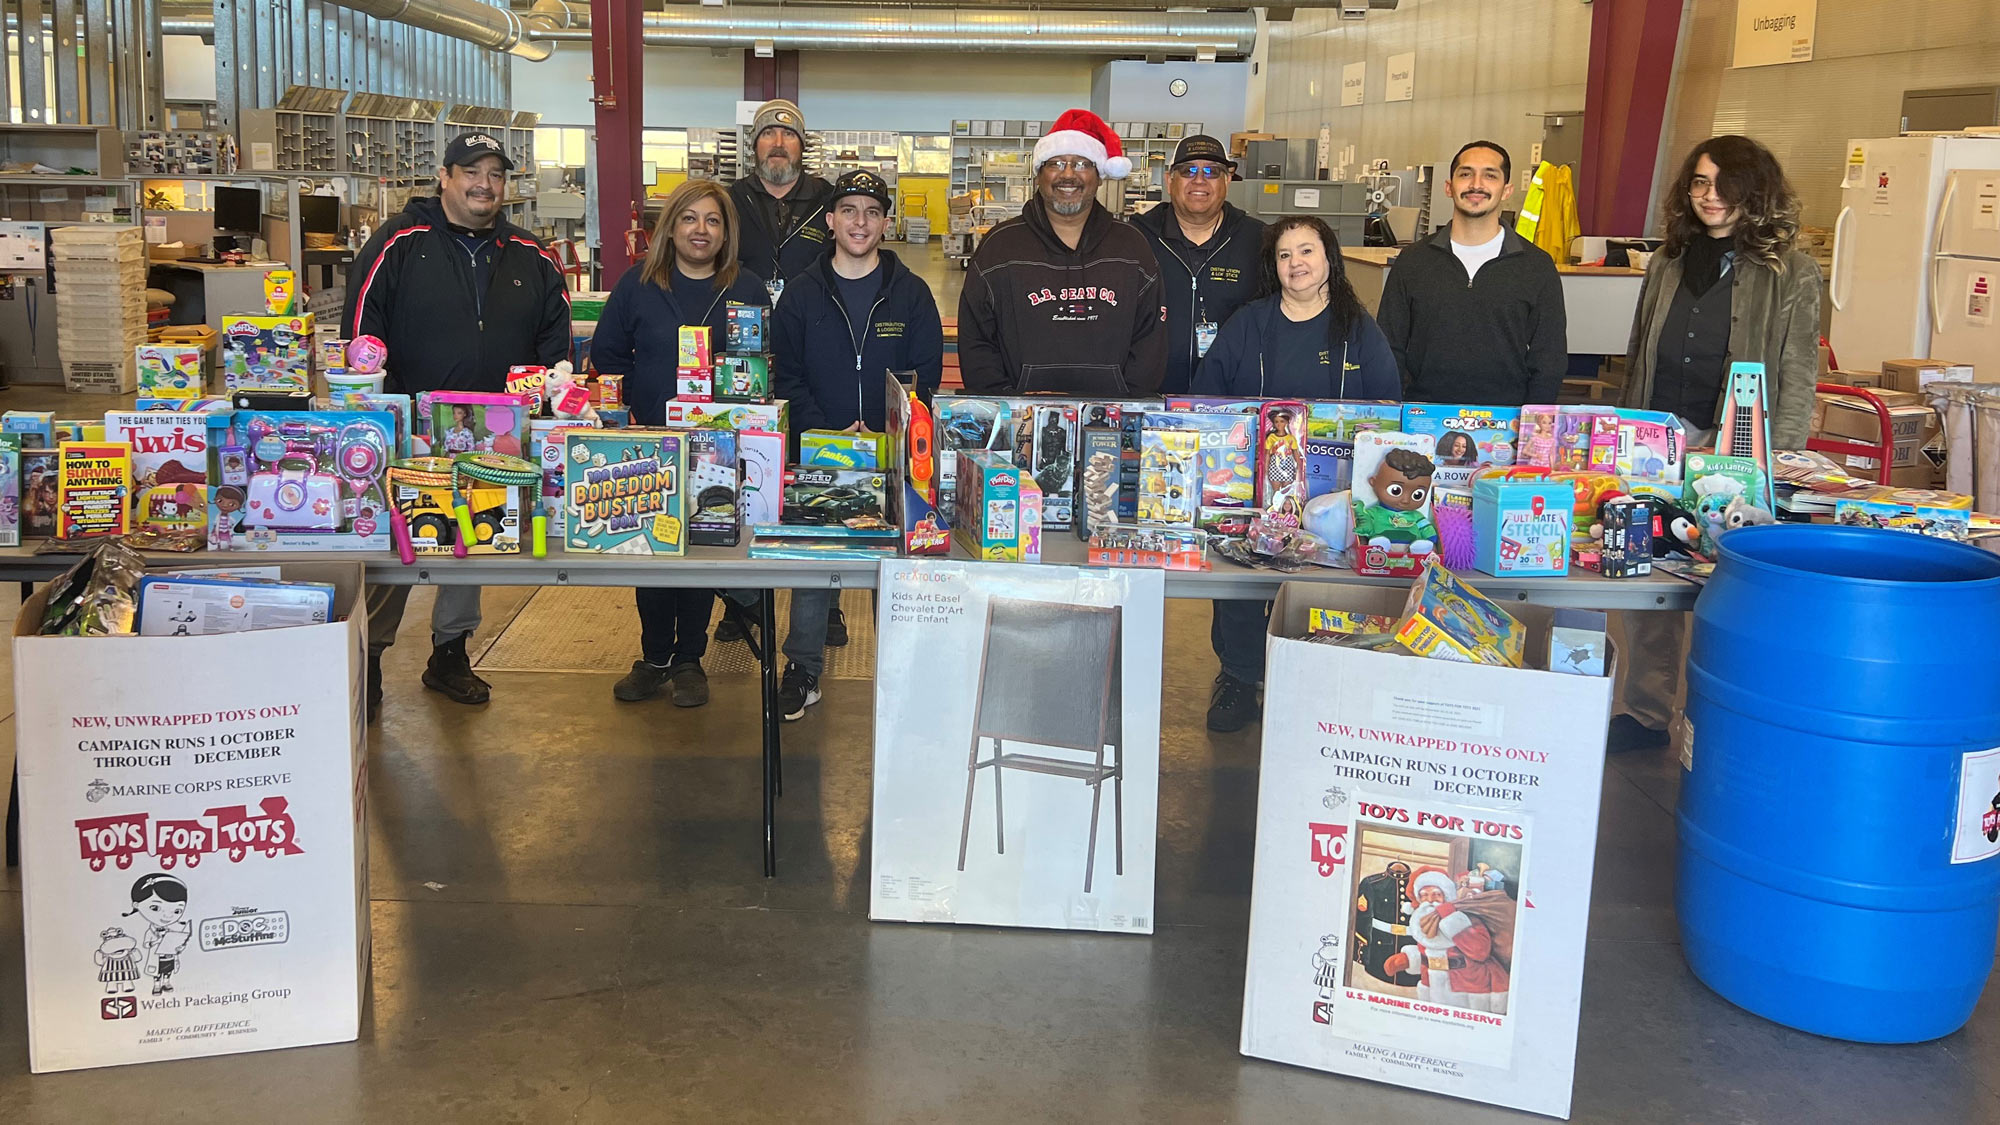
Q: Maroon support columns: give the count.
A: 3